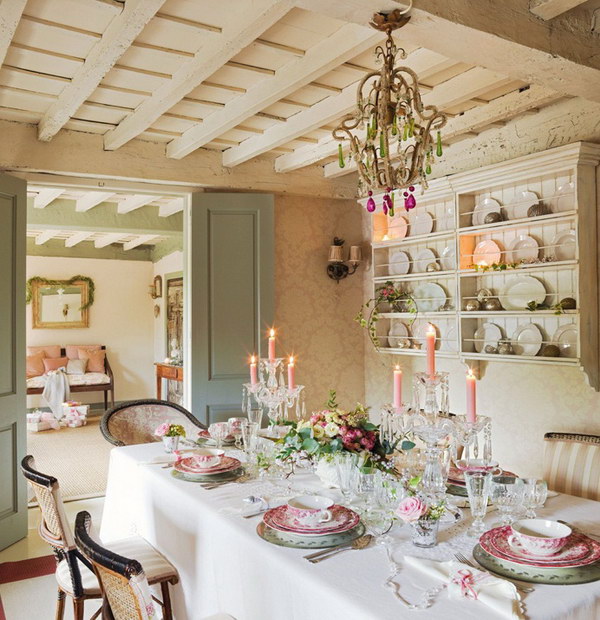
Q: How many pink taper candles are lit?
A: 6